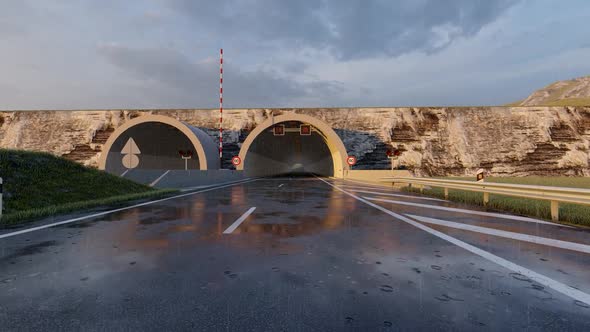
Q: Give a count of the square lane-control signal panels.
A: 2